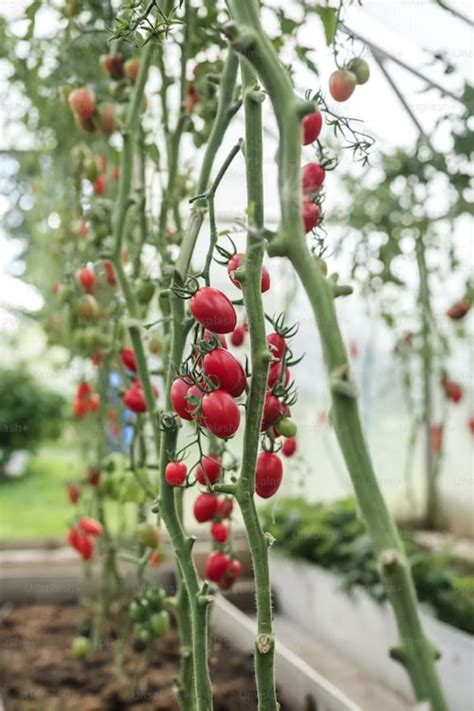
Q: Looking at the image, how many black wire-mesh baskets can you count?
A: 0